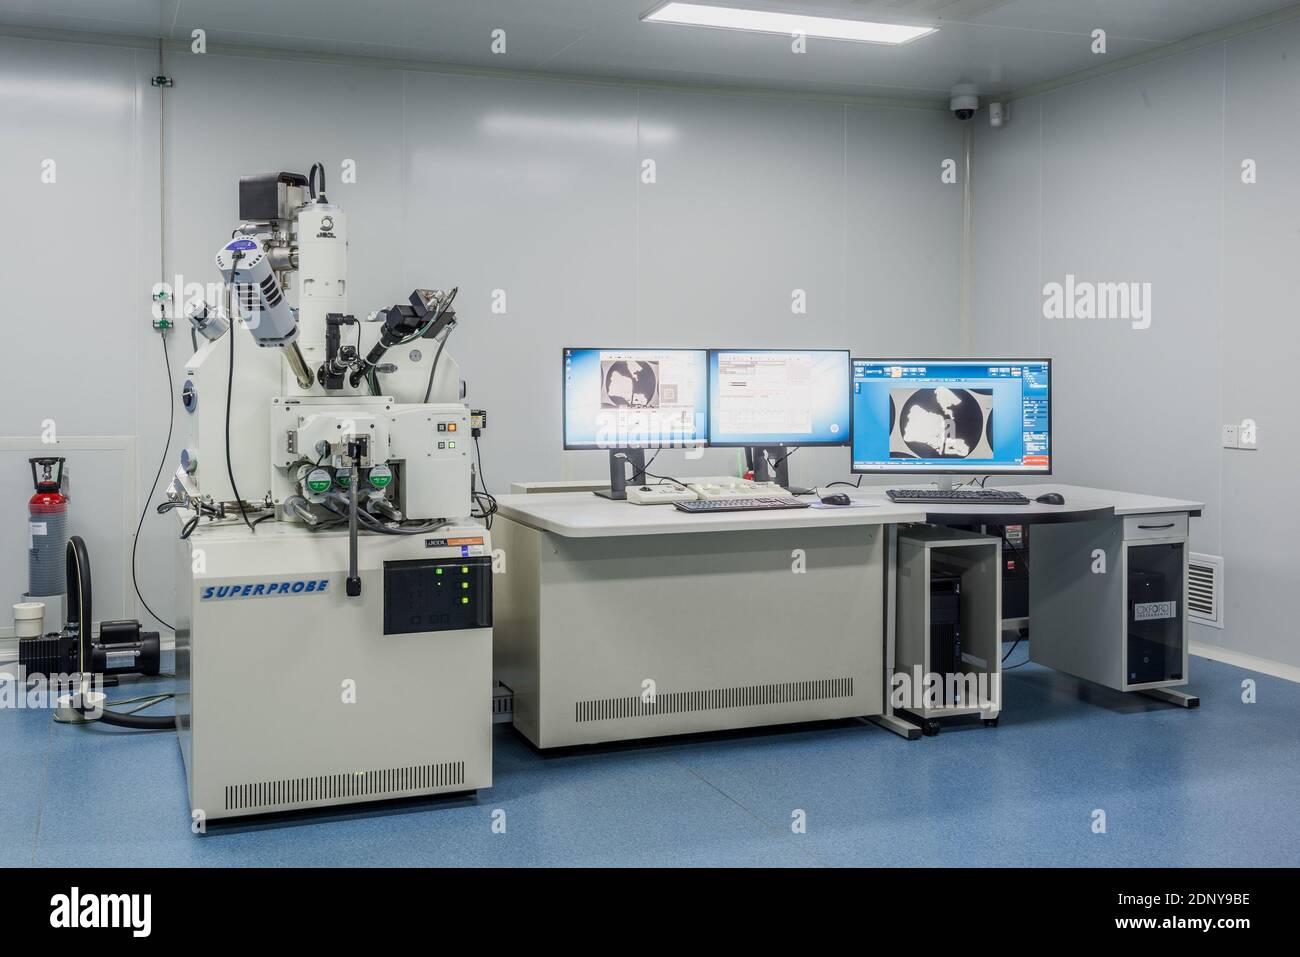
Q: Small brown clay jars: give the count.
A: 0